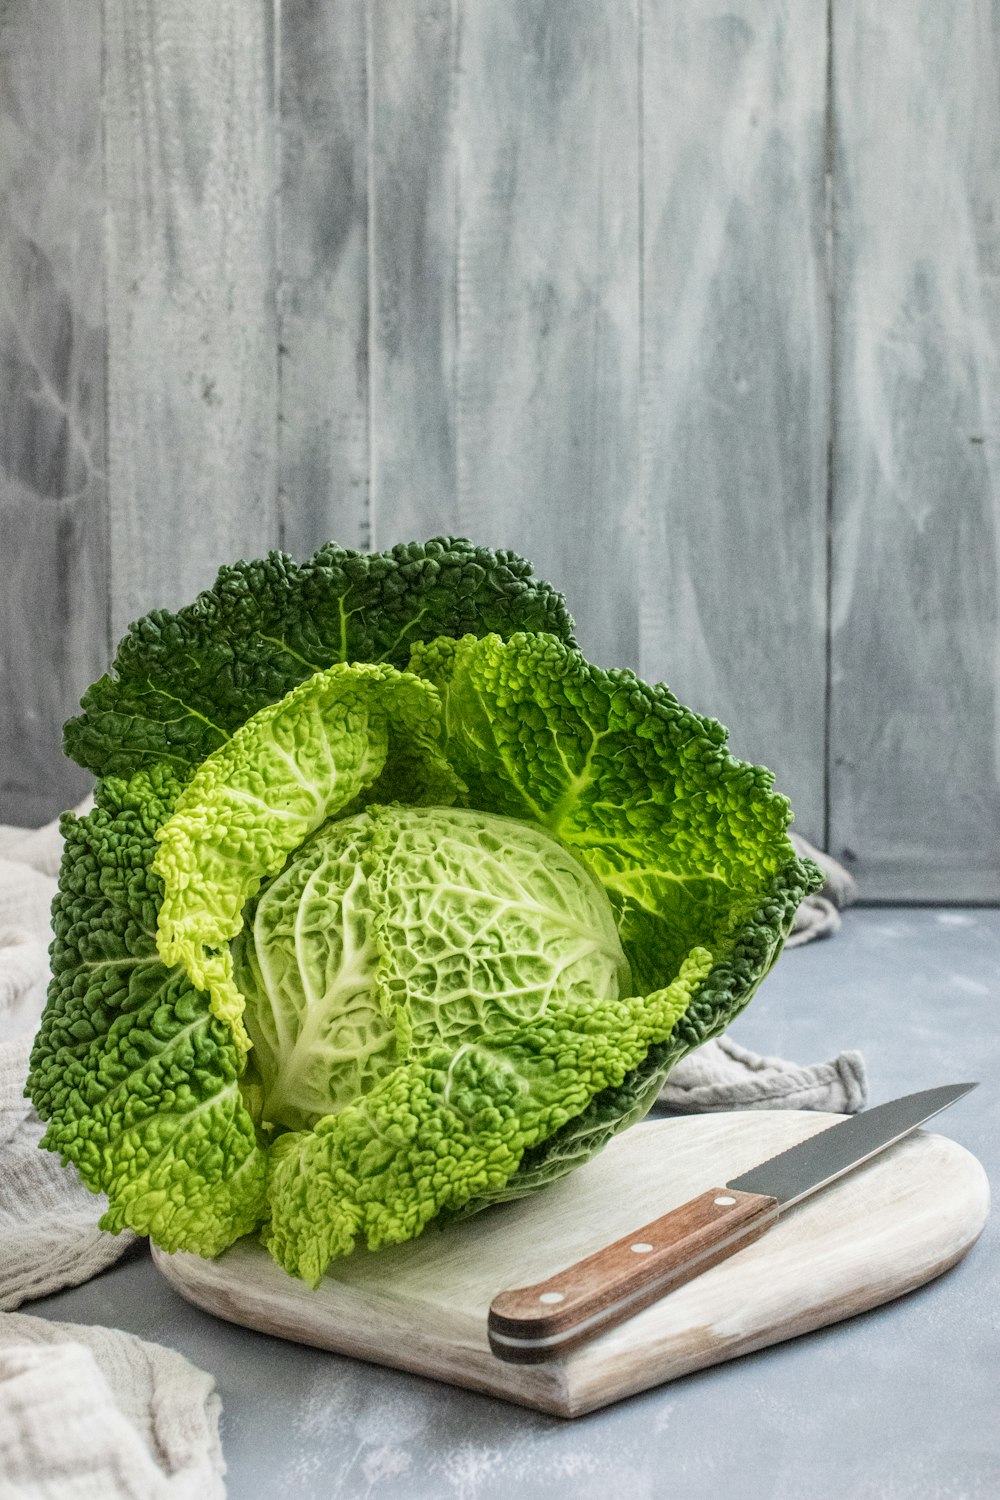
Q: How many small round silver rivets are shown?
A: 3